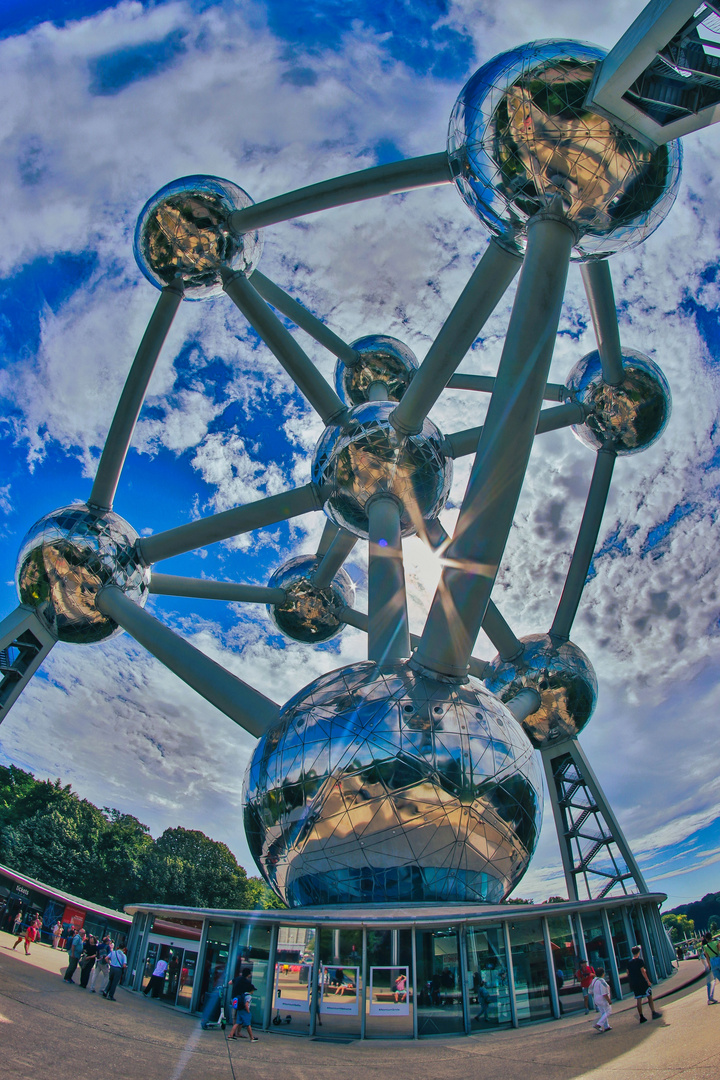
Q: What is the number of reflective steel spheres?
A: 9